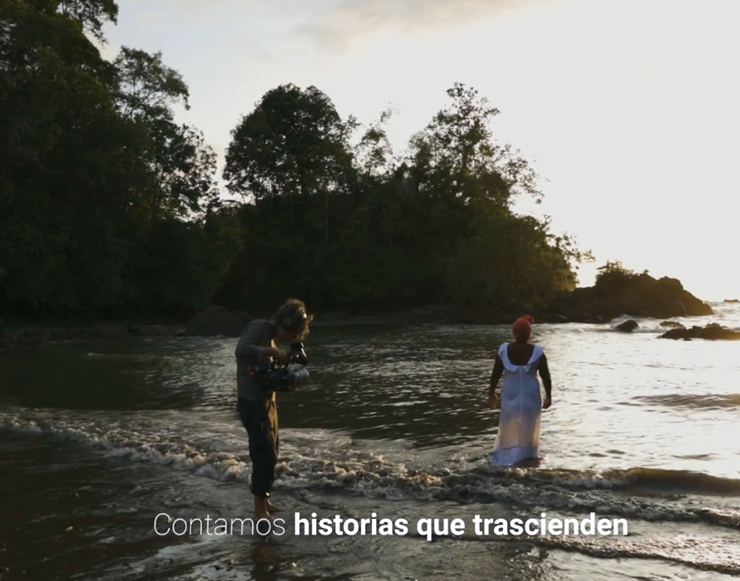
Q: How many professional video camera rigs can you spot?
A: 1